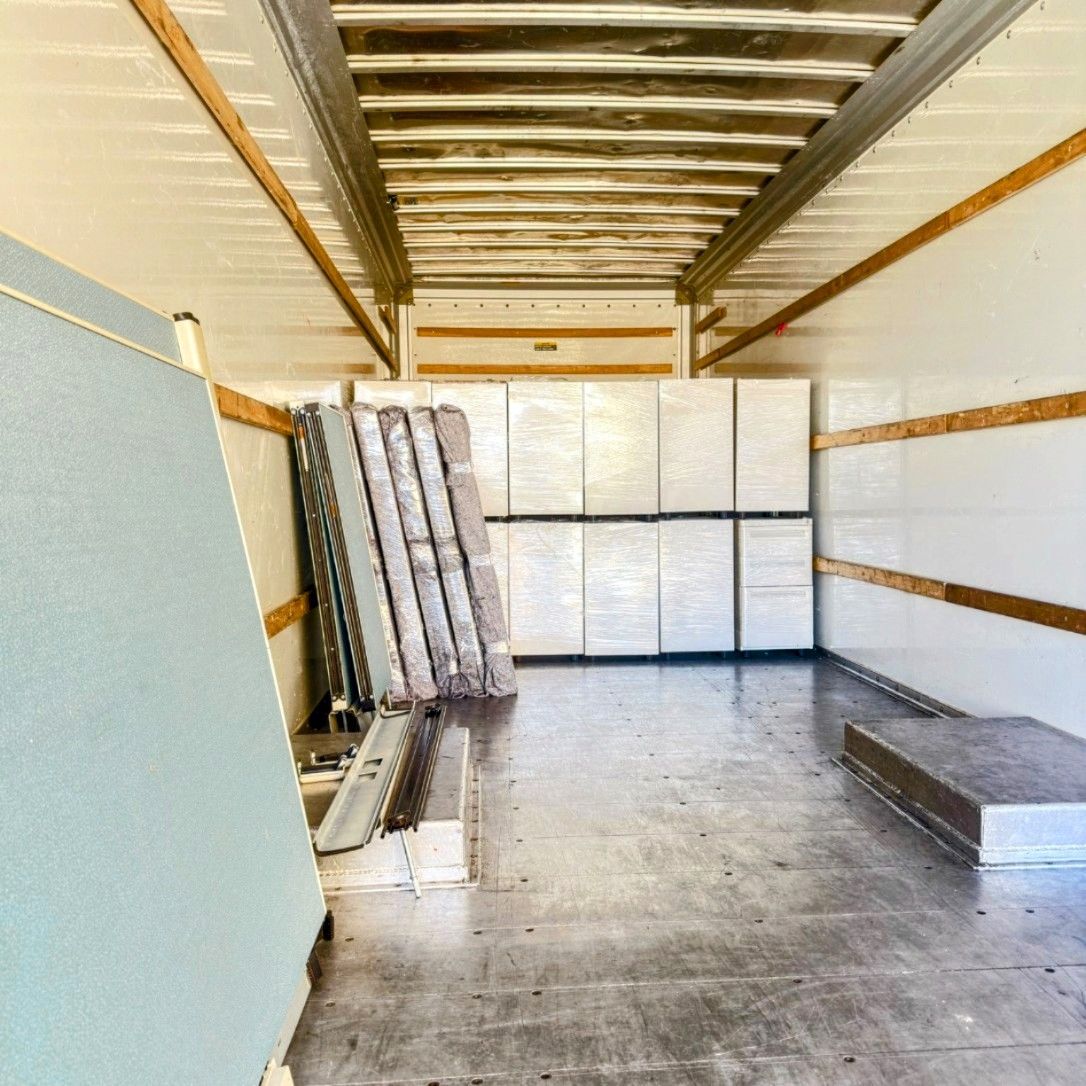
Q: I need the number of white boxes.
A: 11